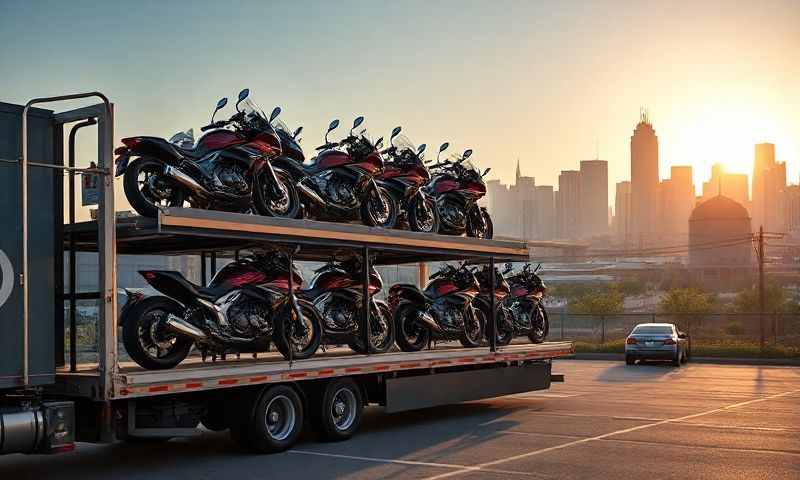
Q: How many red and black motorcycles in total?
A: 10